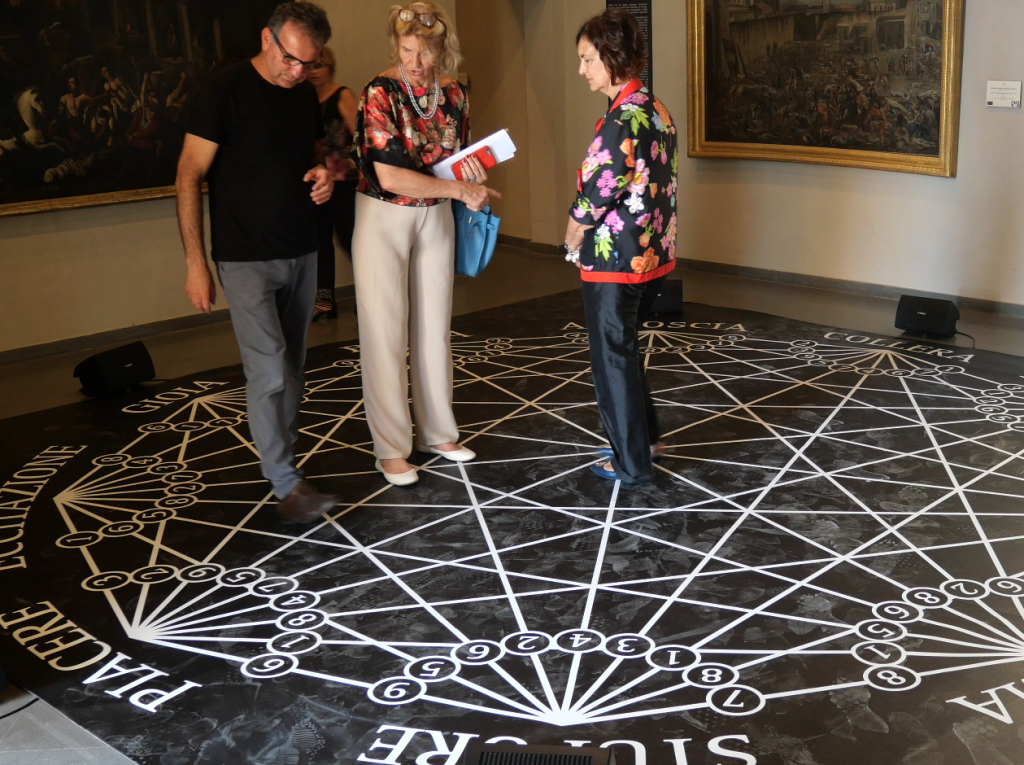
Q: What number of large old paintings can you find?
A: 2